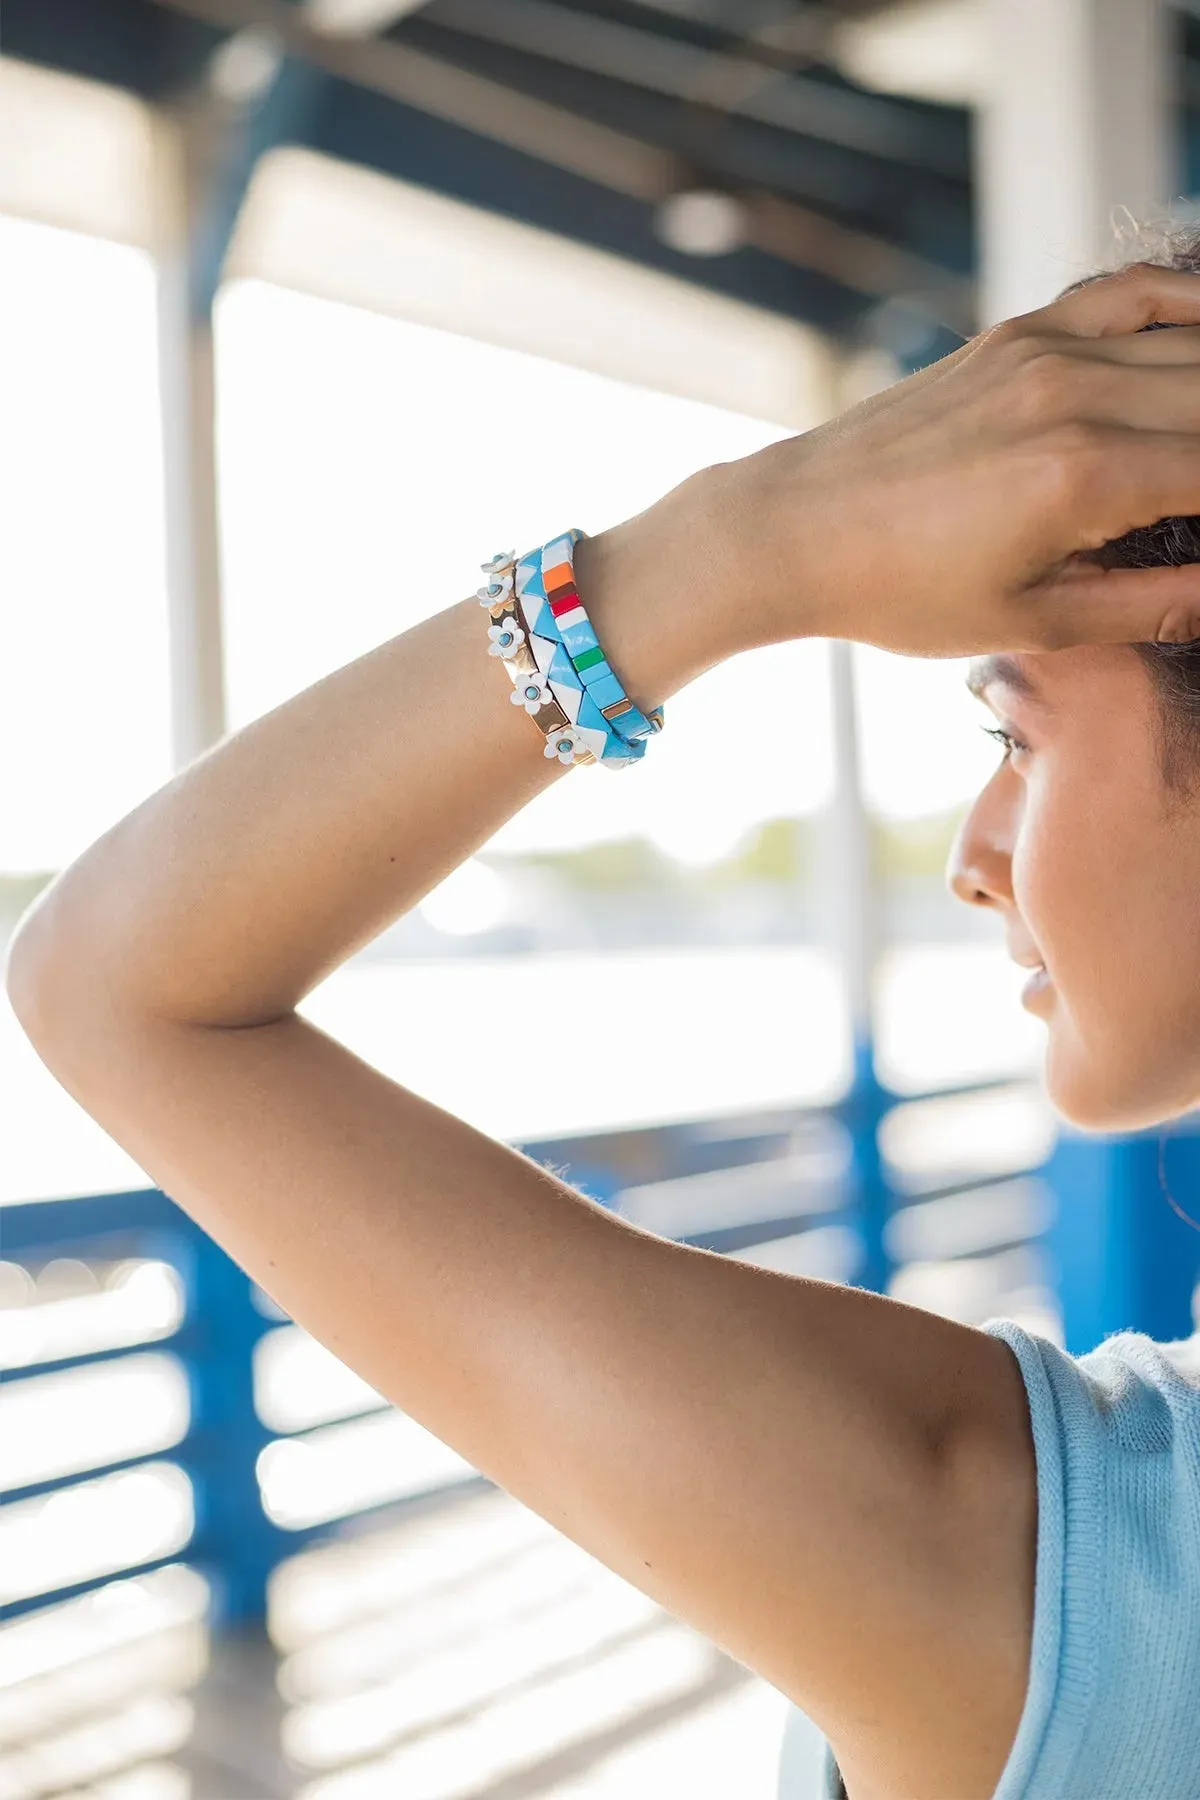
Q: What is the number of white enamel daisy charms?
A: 5